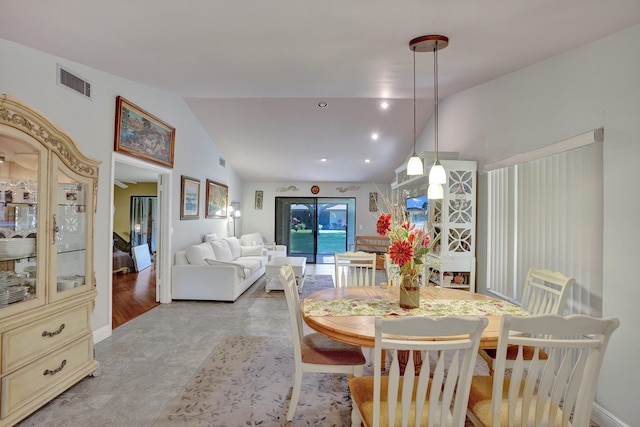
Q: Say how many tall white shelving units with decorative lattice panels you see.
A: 1